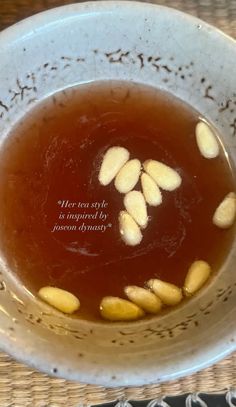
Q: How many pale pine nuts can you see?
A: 13